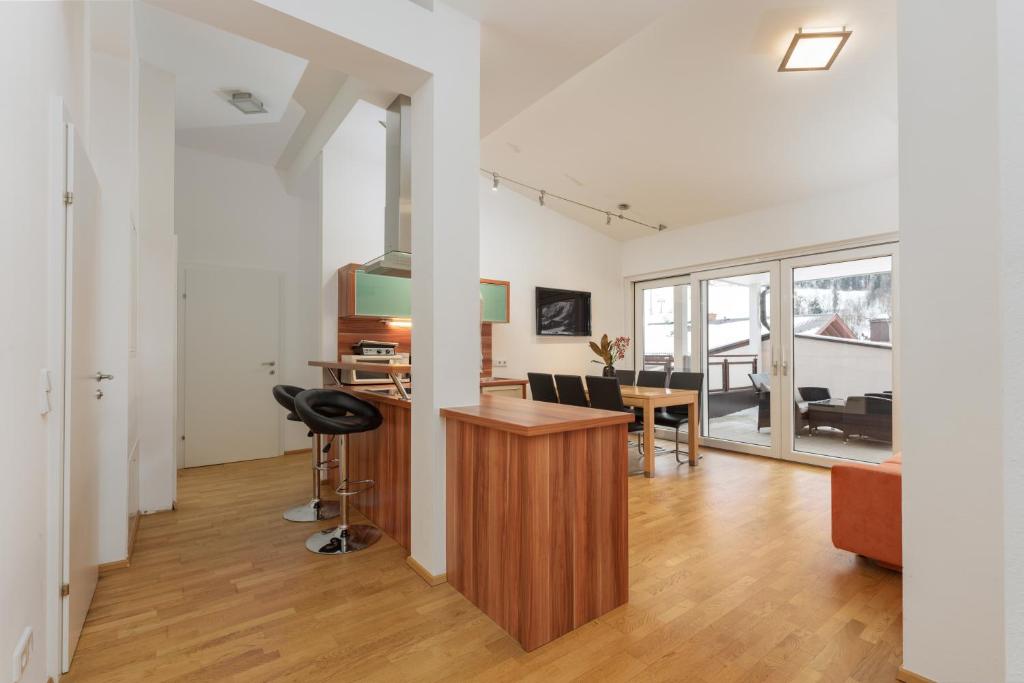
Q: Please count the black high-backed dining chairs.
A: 6